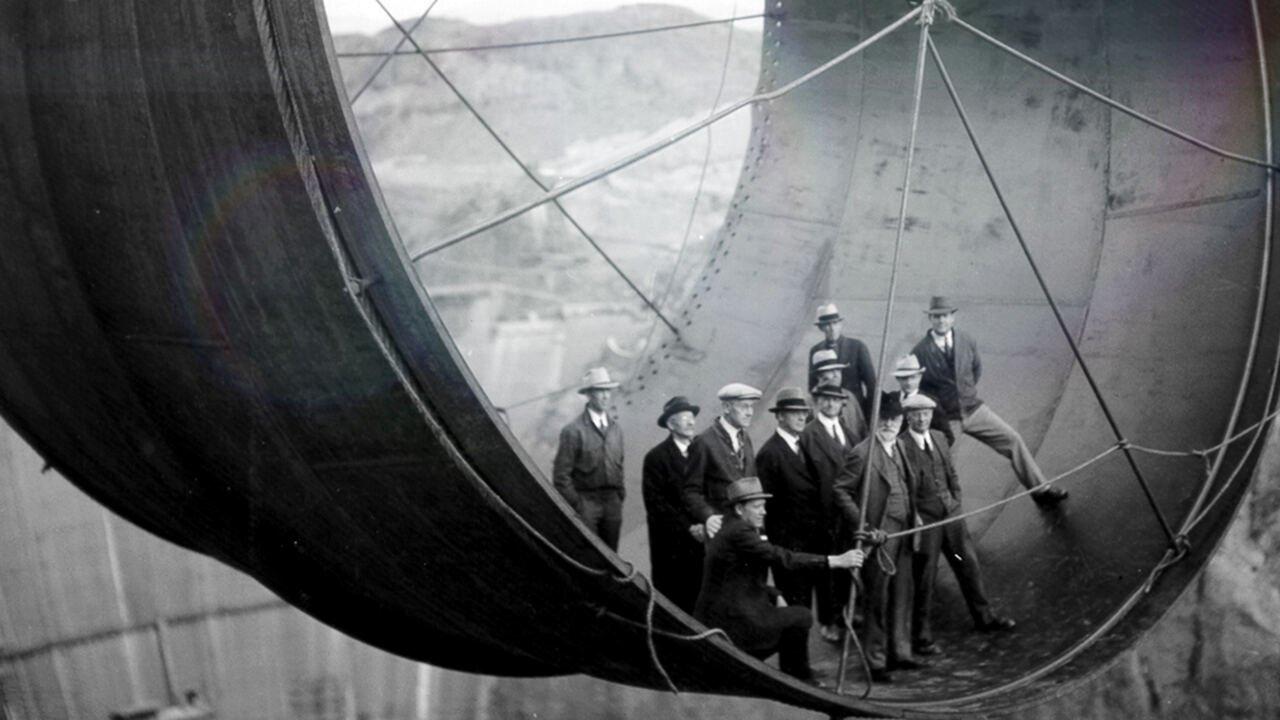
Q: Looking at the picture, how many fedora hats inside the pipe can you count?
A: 10